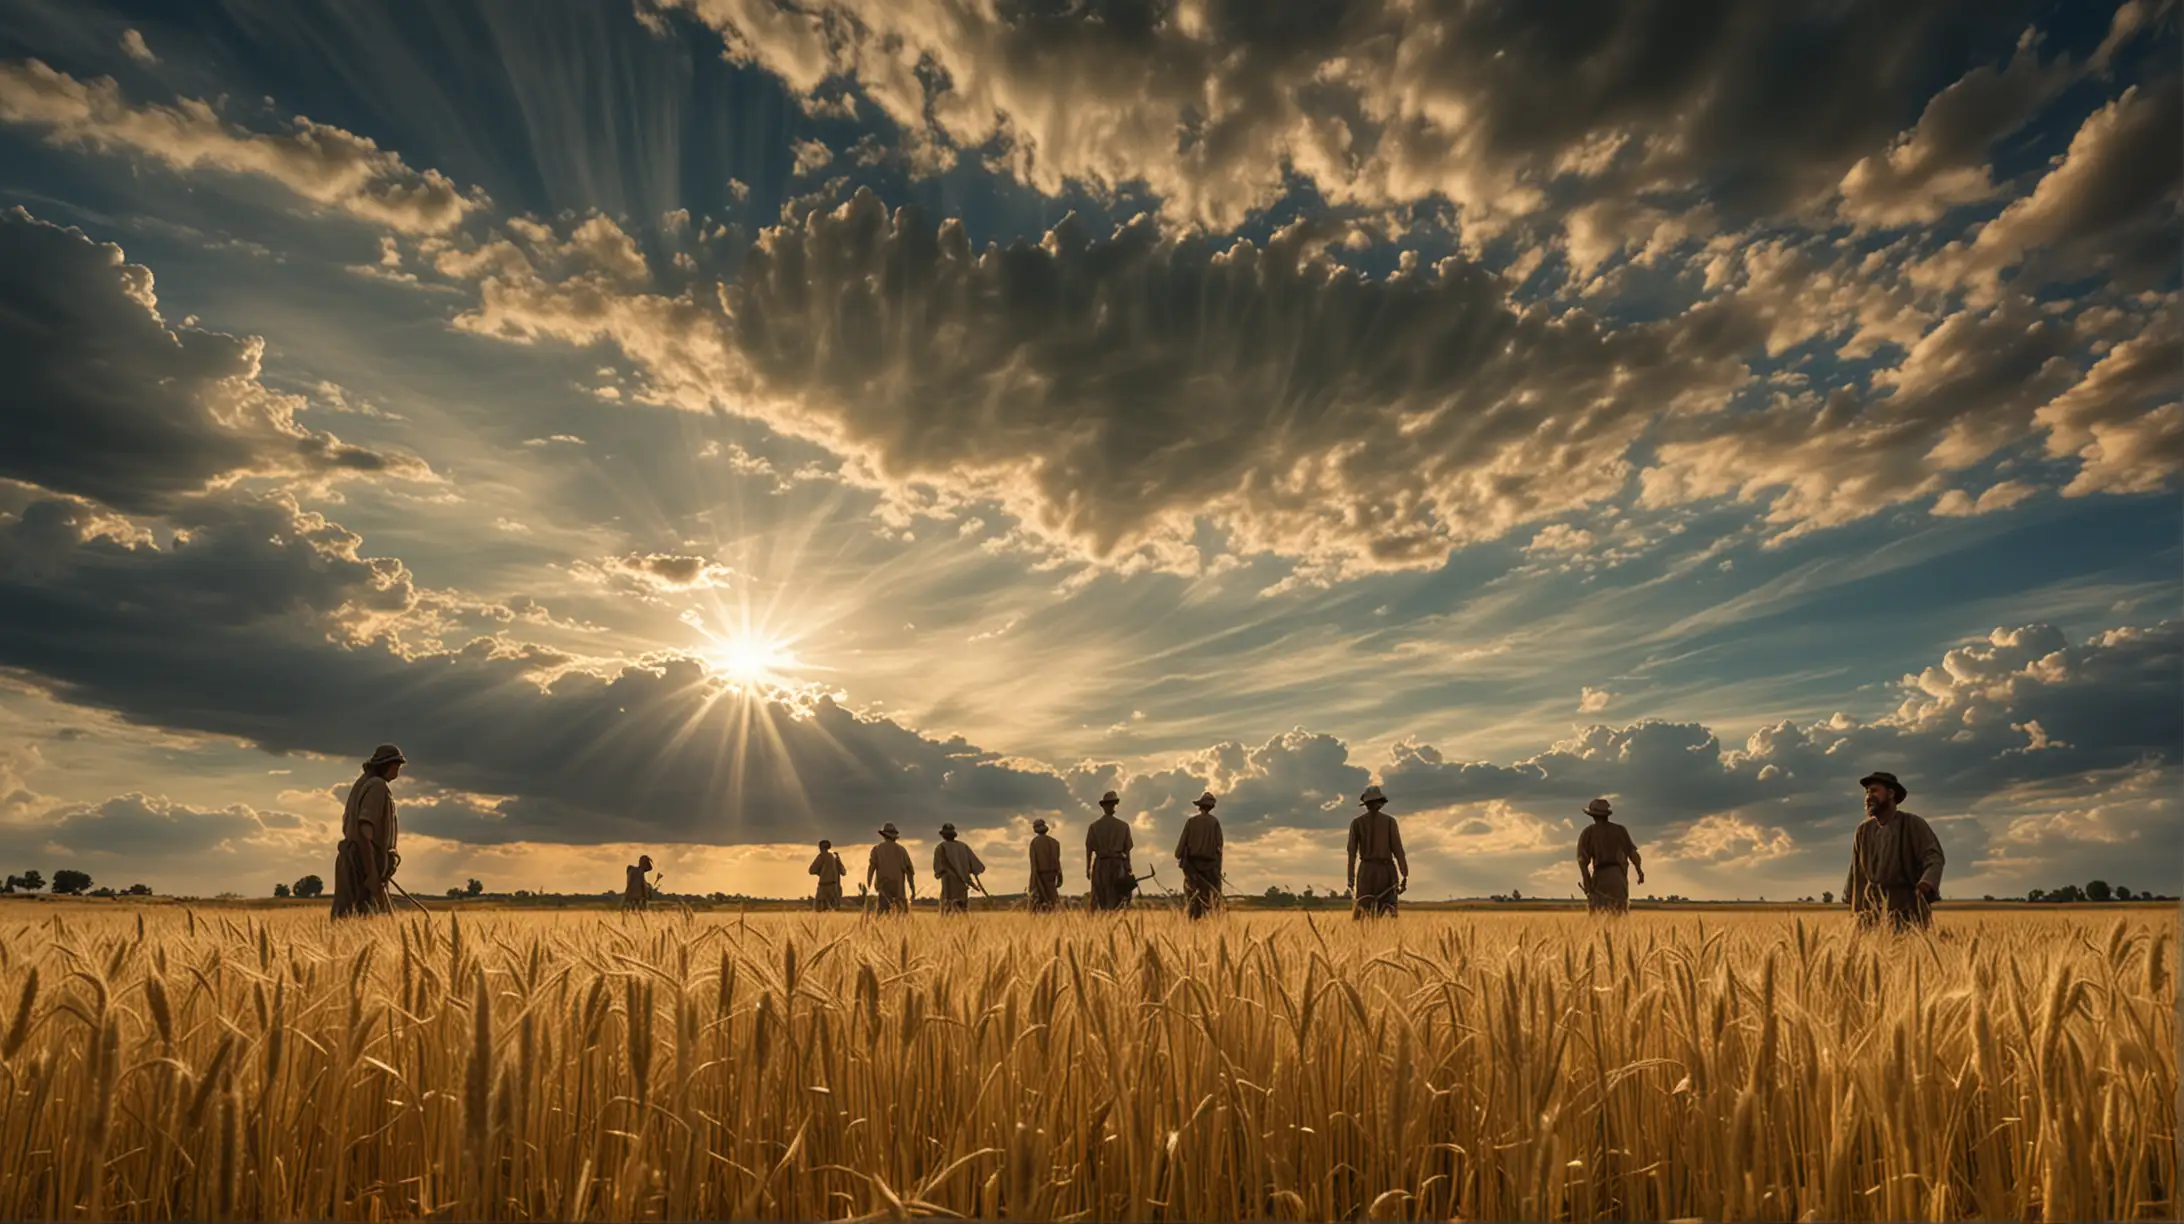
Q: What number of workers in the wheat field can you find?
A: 11